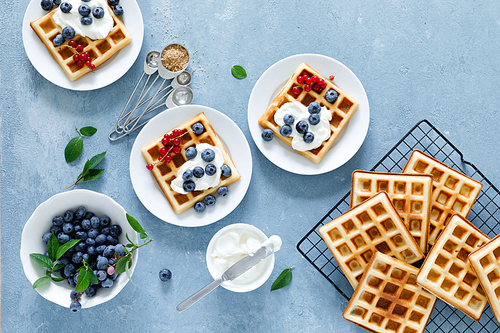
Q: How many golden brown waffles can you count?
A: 9